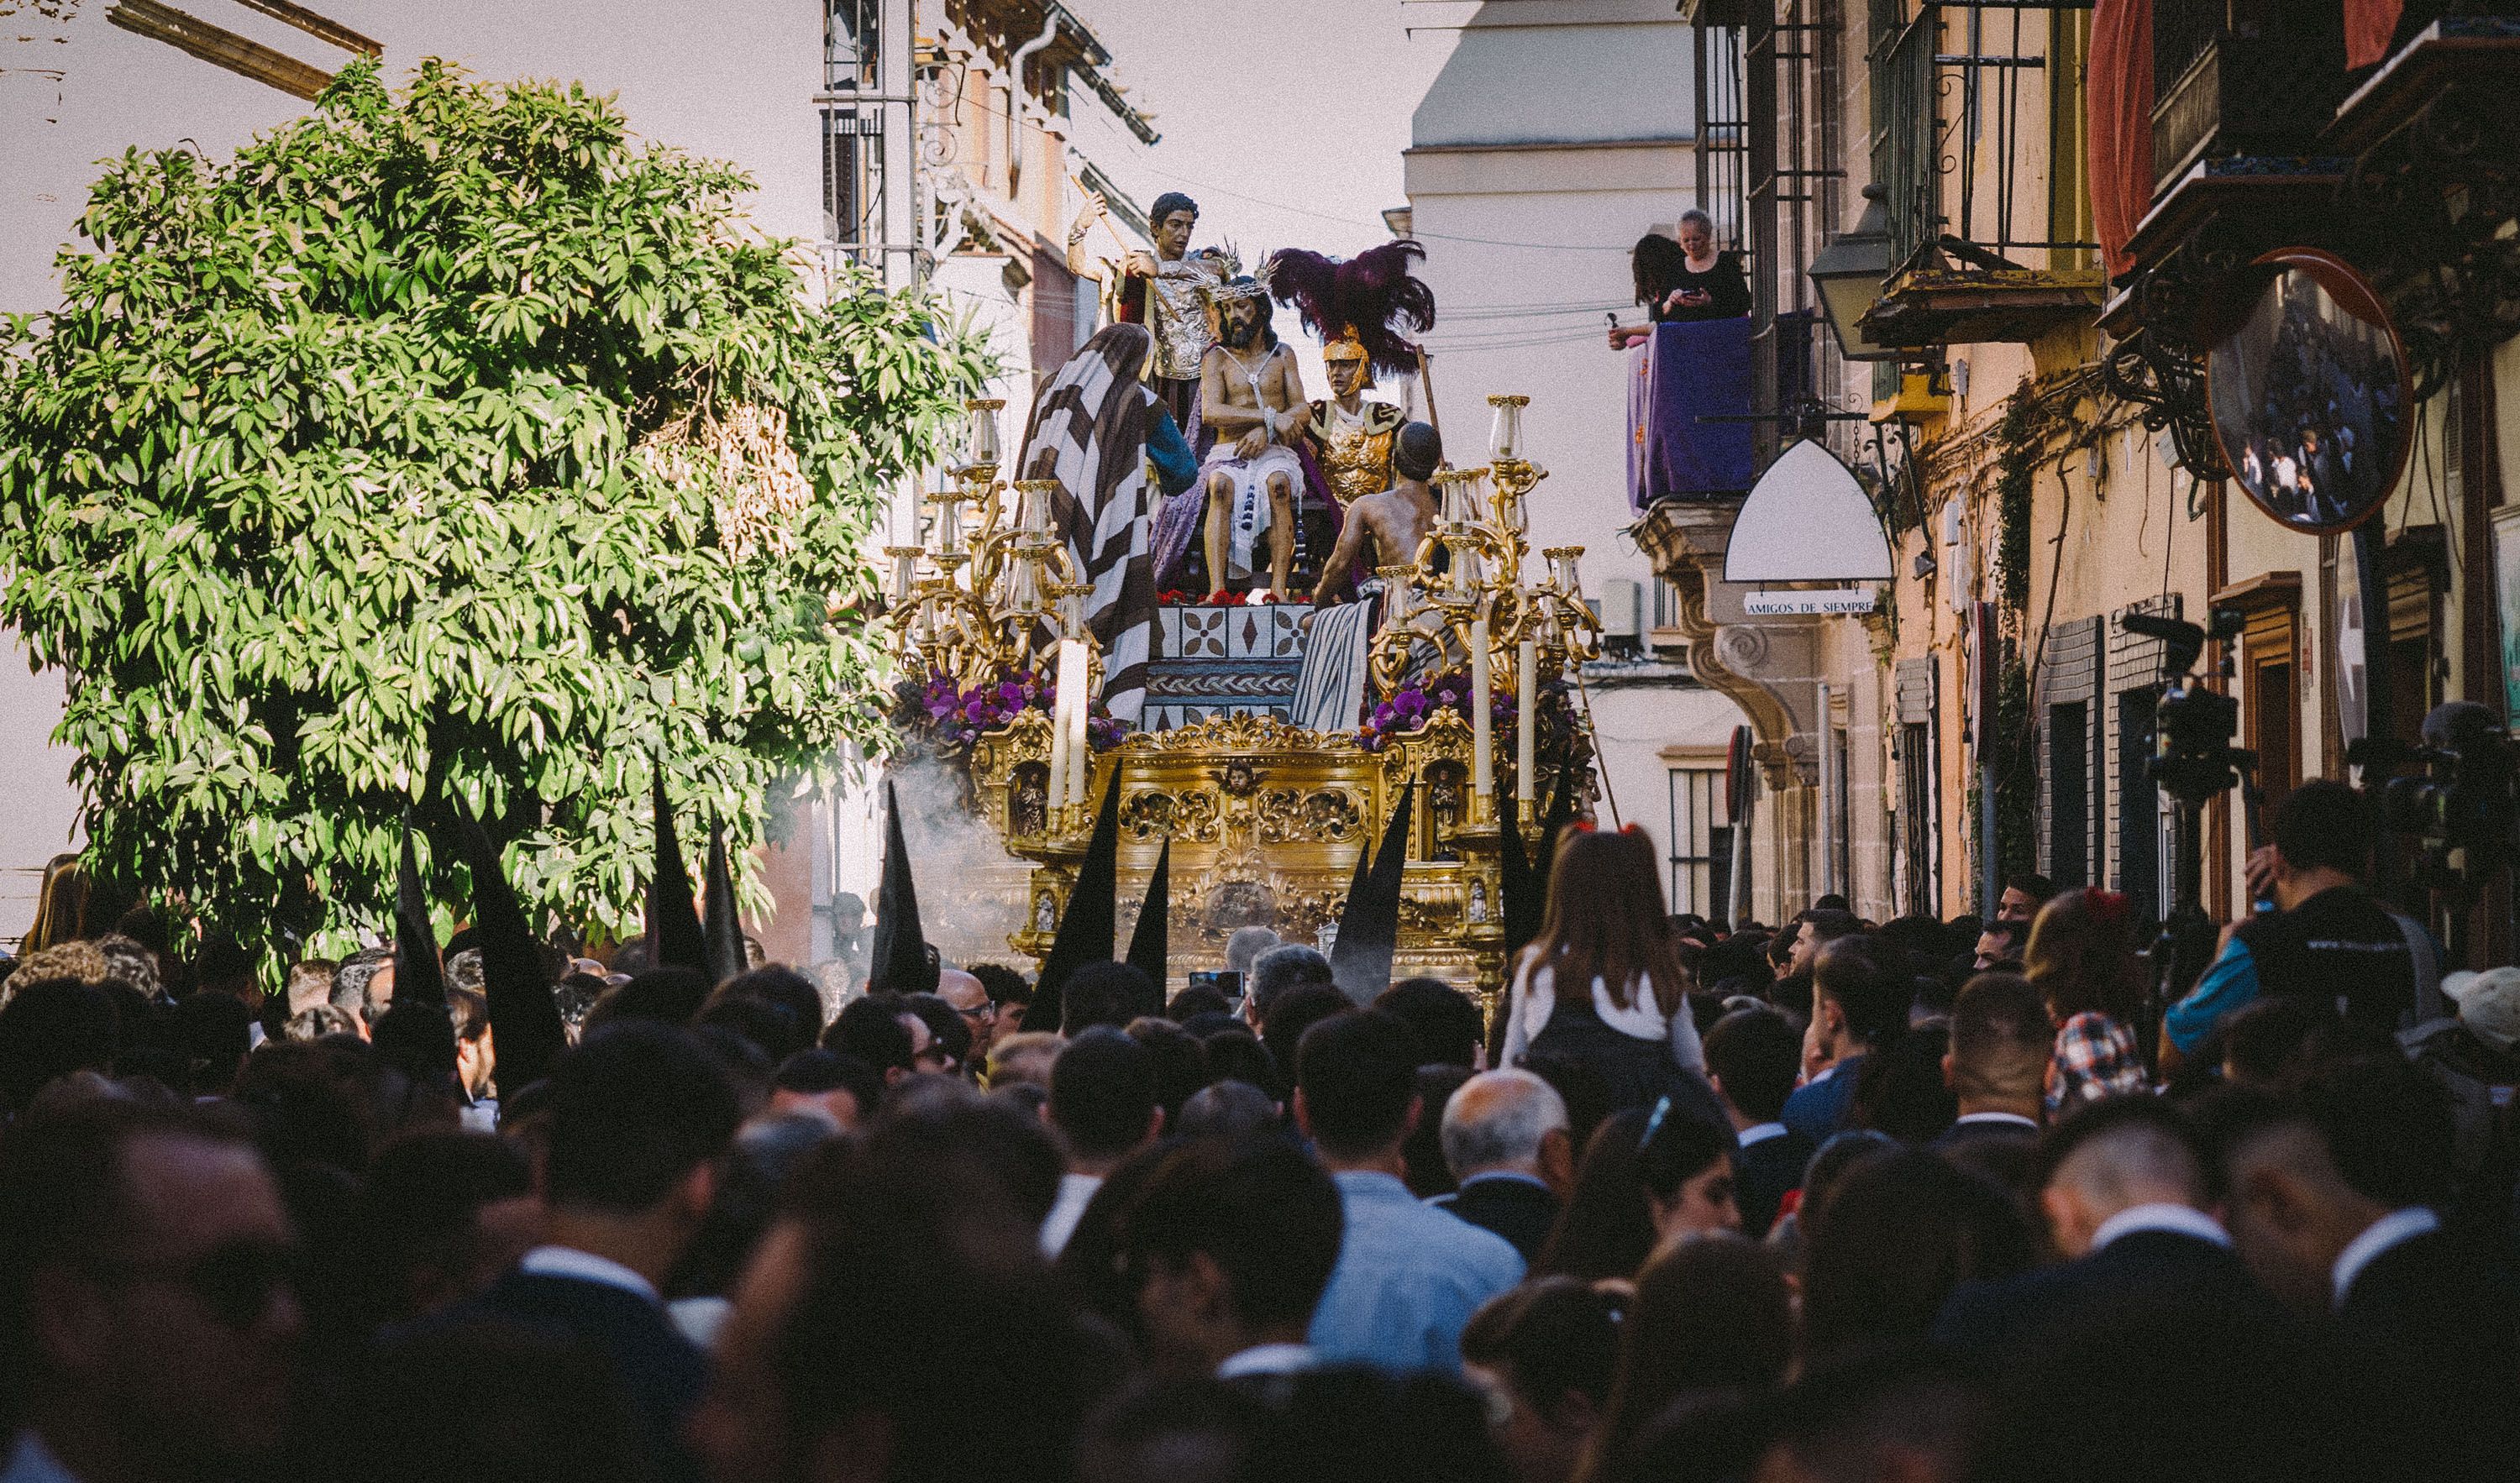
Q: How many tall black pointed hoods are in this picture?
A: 11